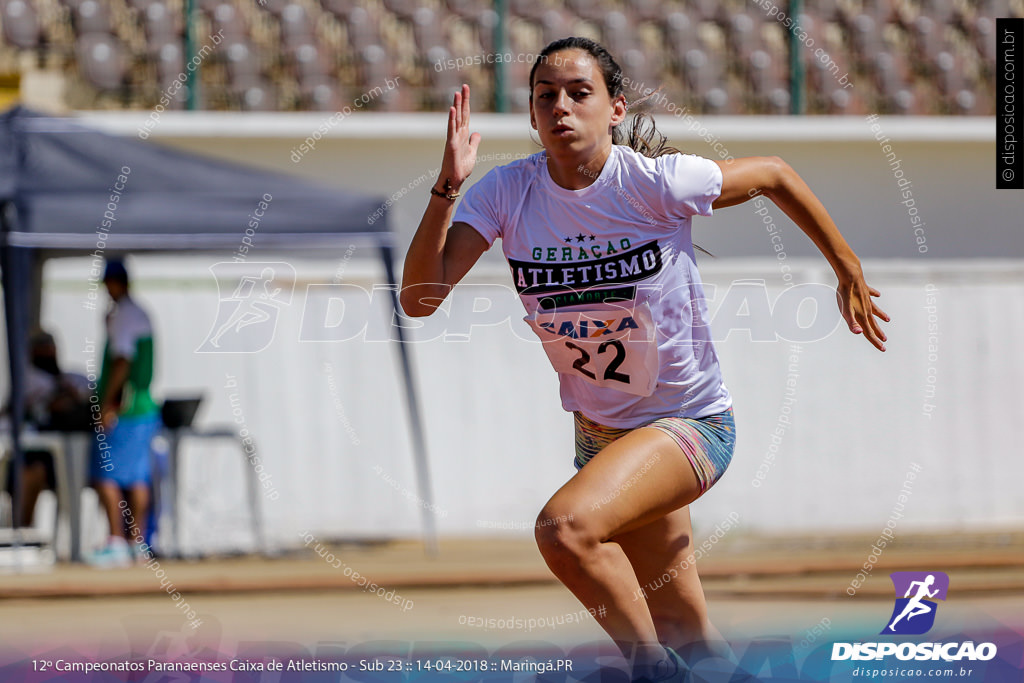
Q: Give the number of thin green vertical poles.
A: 3